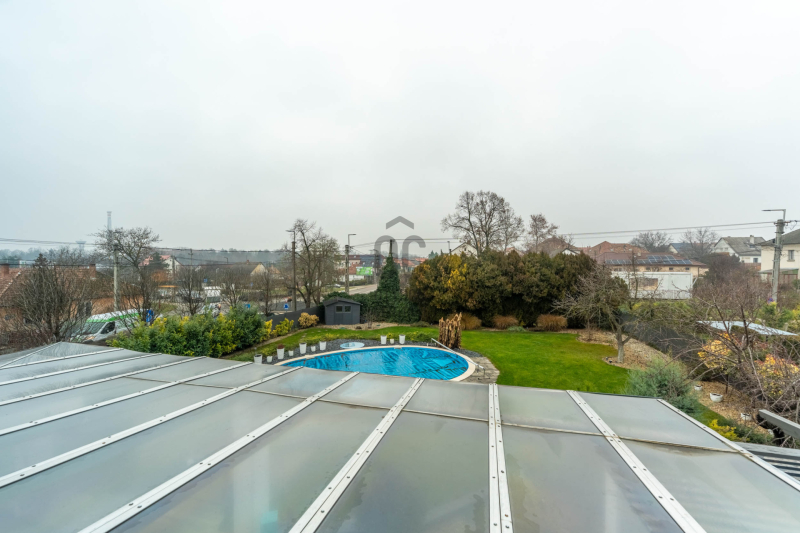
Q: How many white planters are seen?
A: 13